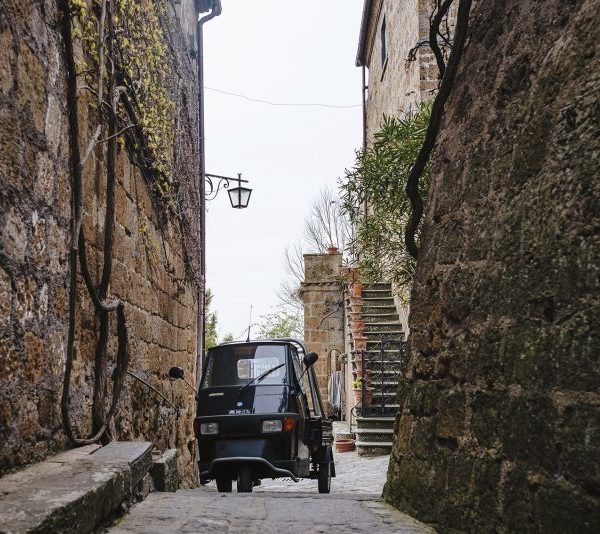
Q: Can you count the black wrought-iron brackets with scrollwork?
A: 1